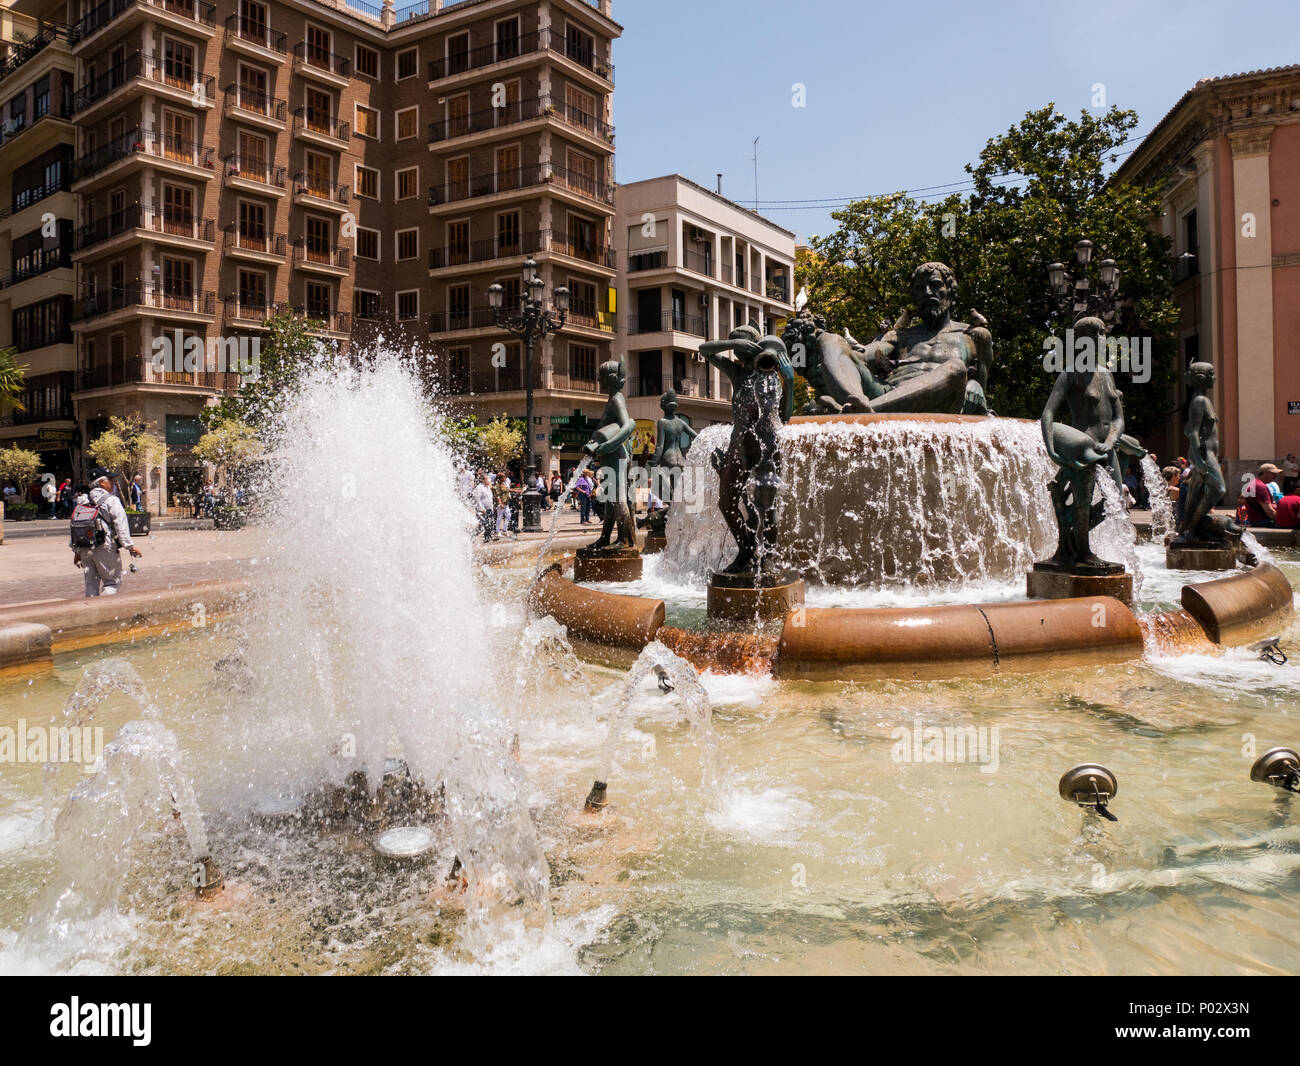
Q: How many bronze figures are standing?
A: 5